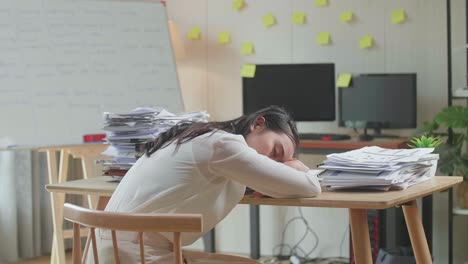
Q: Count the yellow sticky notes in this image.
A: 13